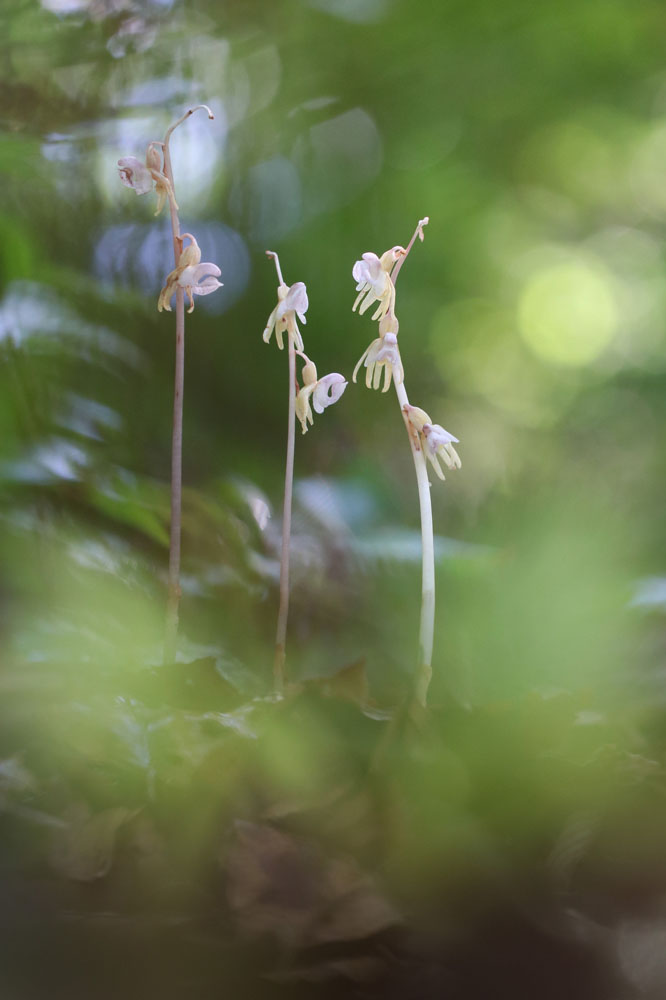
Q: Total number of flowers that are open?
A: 7